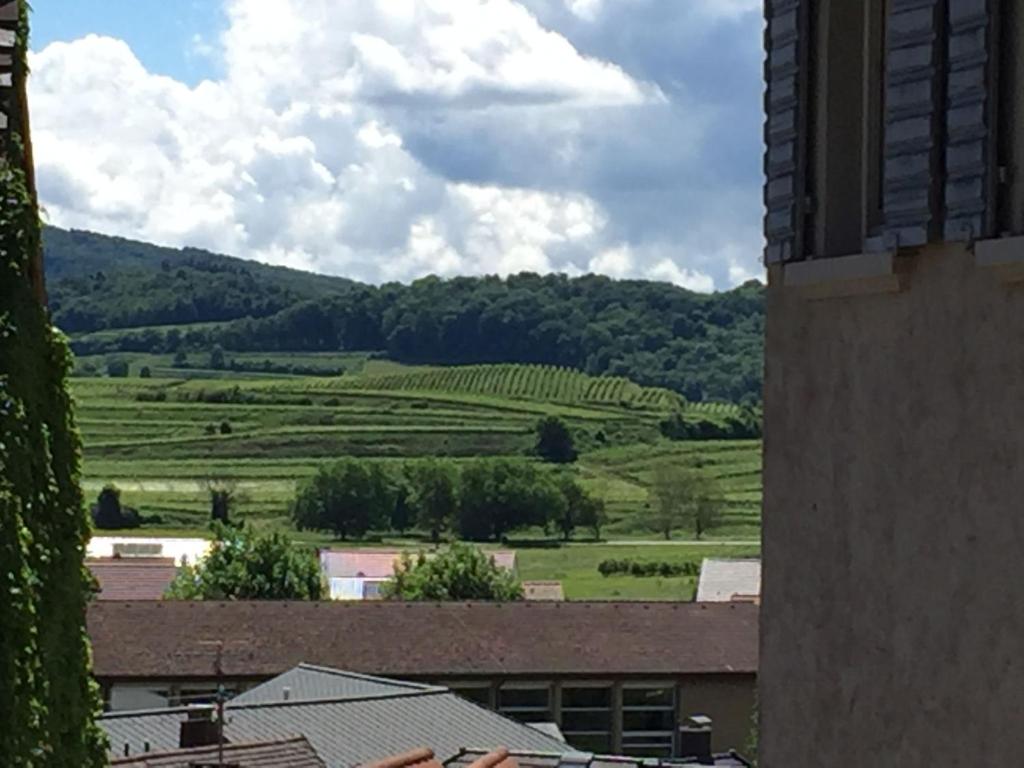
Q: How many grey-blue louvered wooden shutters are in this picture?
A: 3